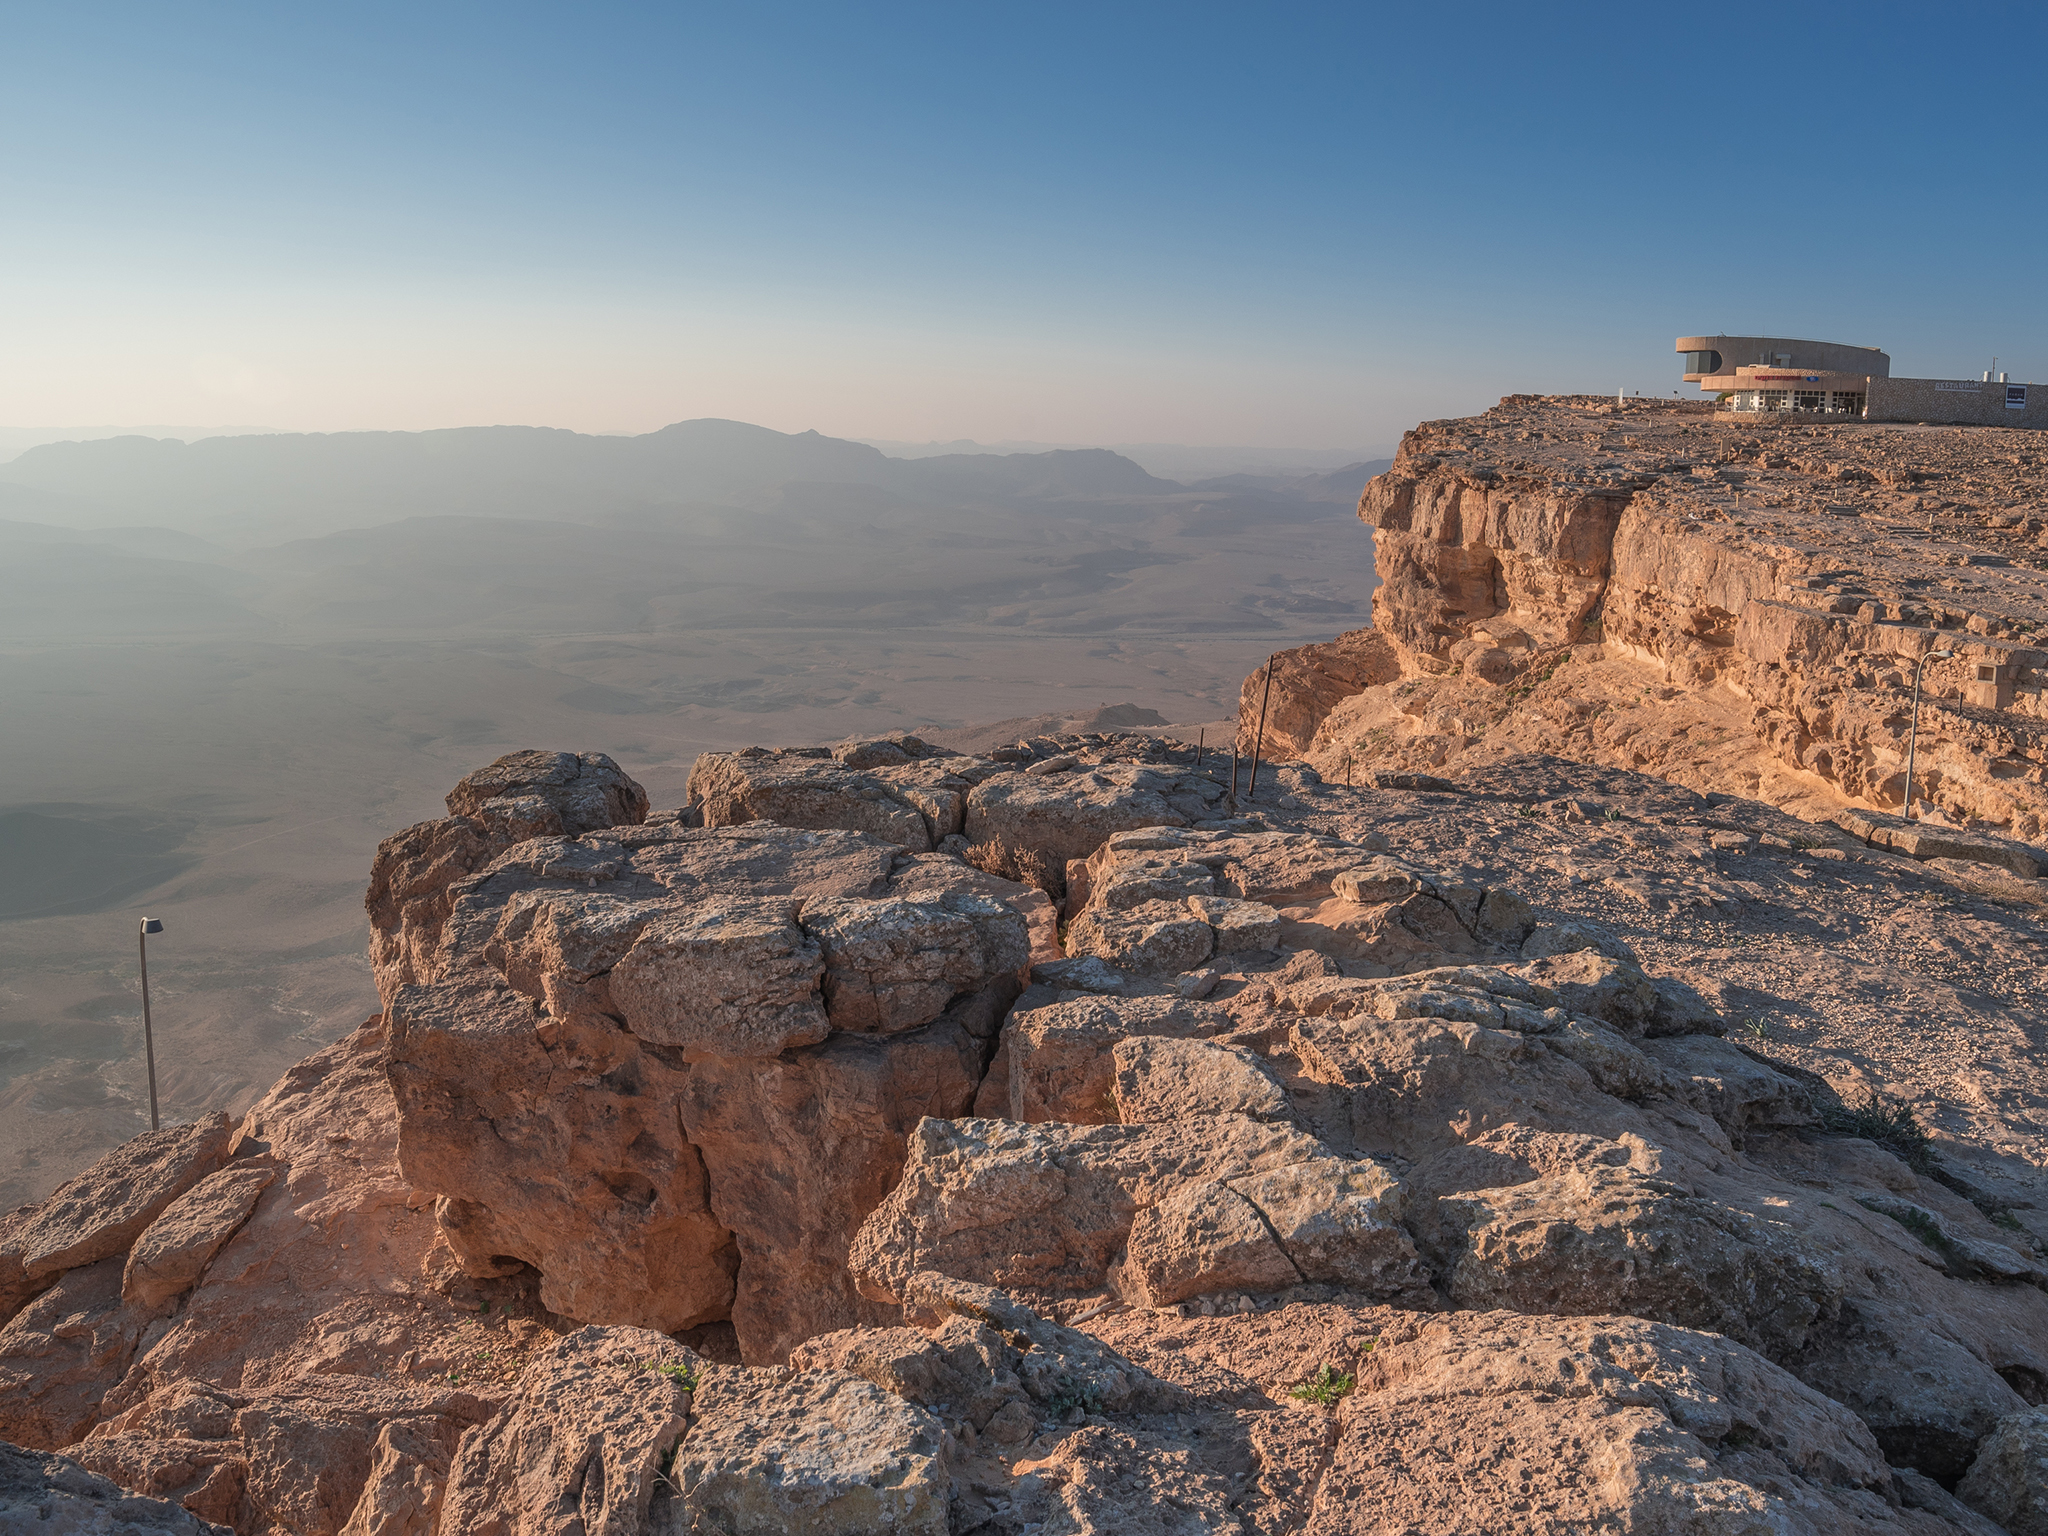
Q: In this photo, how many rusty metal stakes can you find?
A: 4